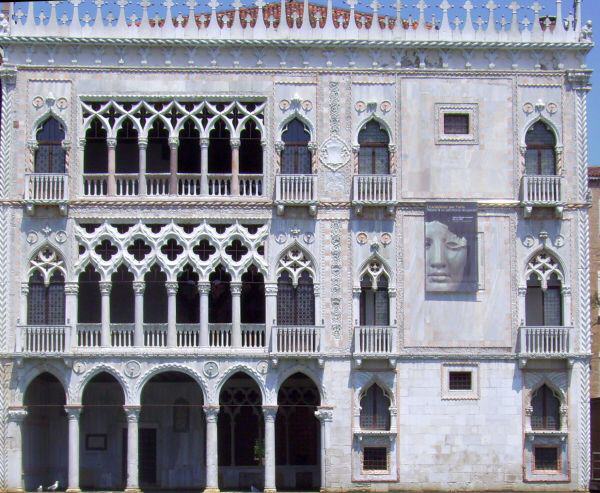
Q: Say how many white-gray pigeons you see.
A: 2